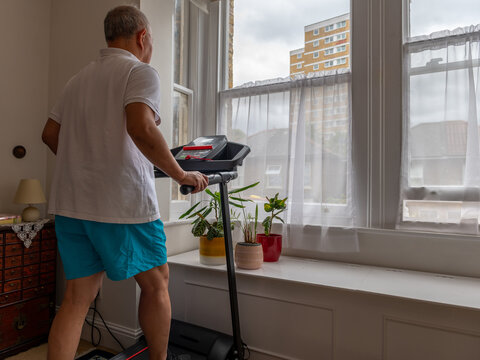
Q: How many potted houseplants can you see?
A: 3